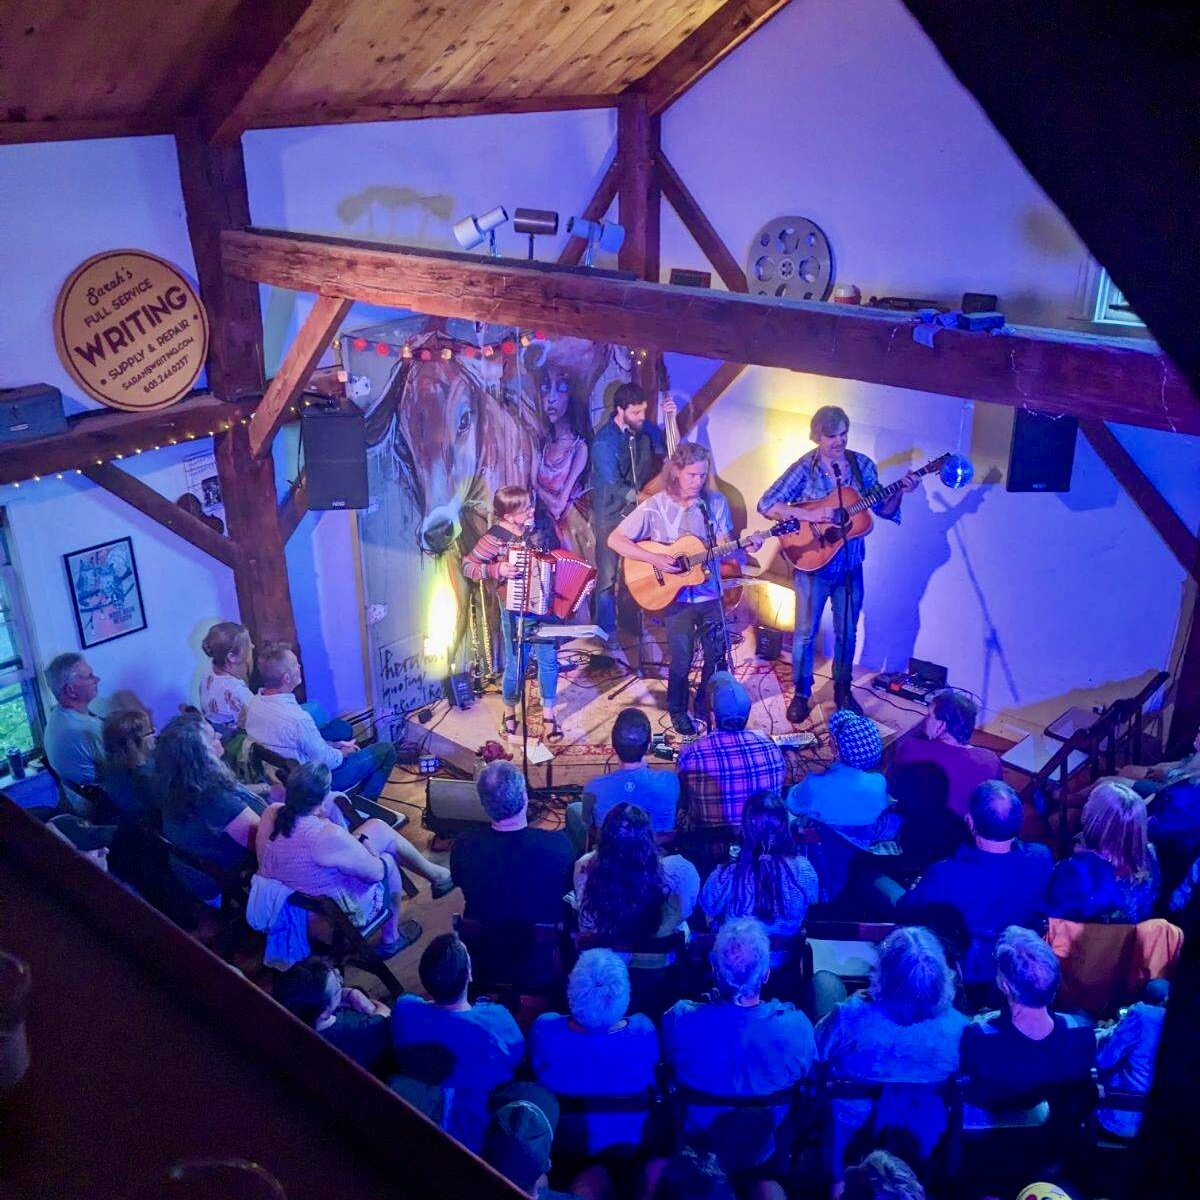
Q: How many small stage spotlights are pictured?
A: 3